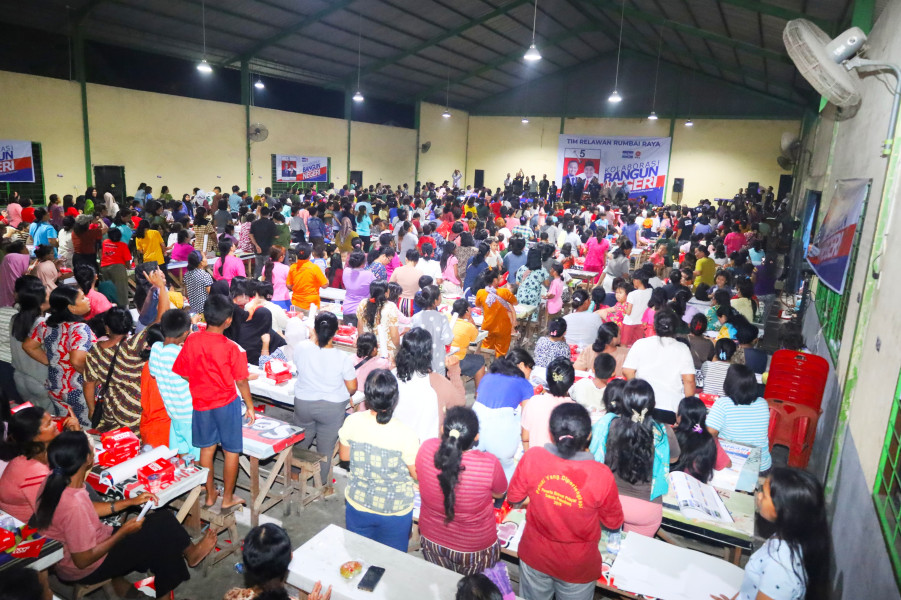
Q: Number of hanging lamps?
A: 9